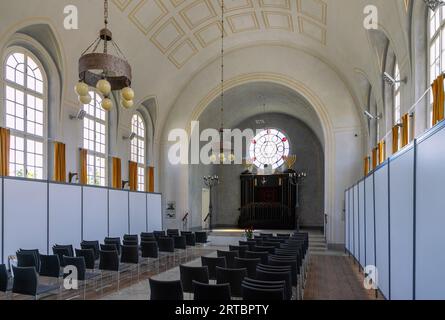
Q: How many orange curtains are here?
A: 12